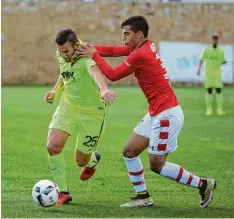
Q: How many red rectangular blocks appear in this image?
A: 3